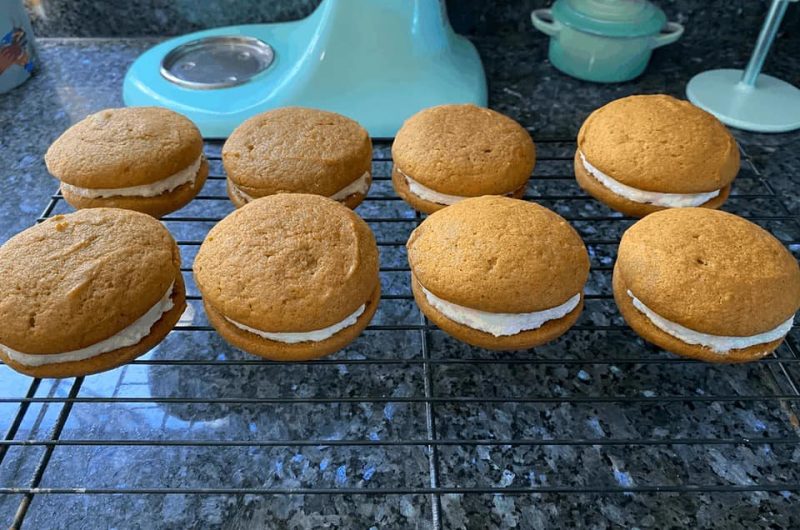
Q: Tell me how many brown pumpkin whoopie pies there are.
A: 8